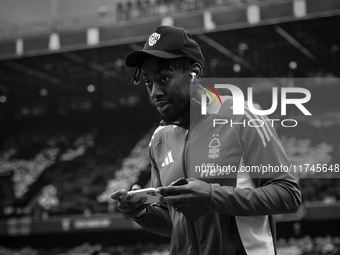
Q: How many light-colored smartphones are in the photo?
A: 1